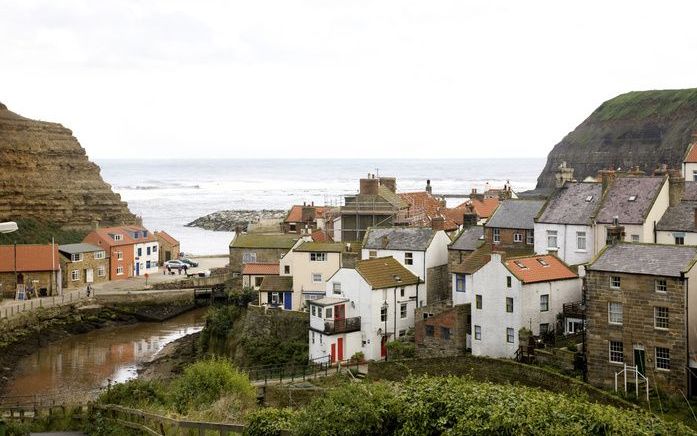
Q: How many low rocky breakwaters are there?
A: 1